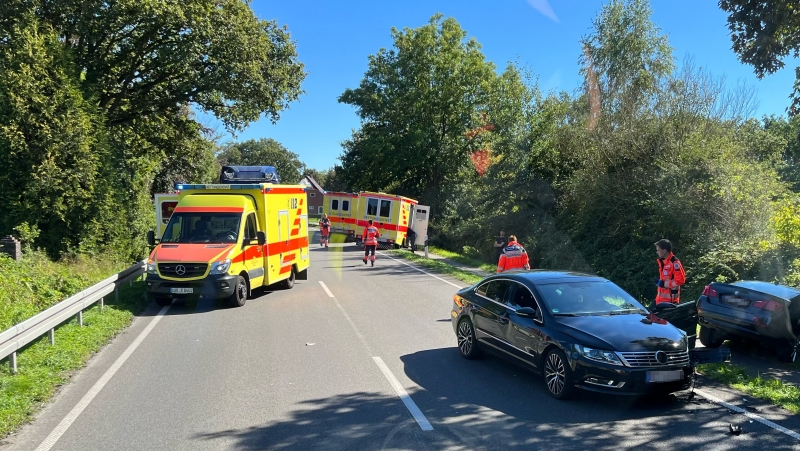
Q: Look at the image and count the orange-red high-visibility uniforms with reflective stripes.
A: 4